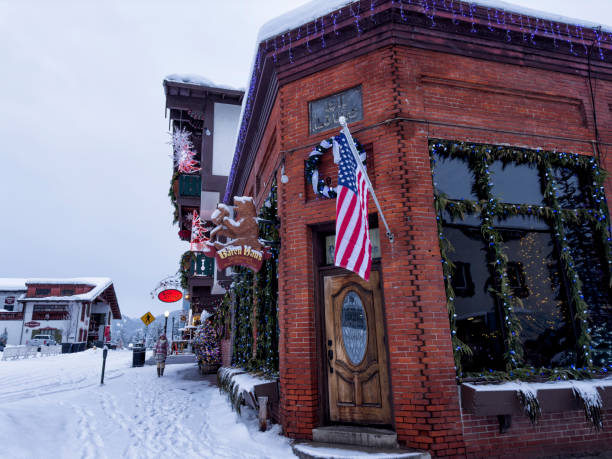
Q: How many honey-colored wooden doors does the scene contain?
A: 1